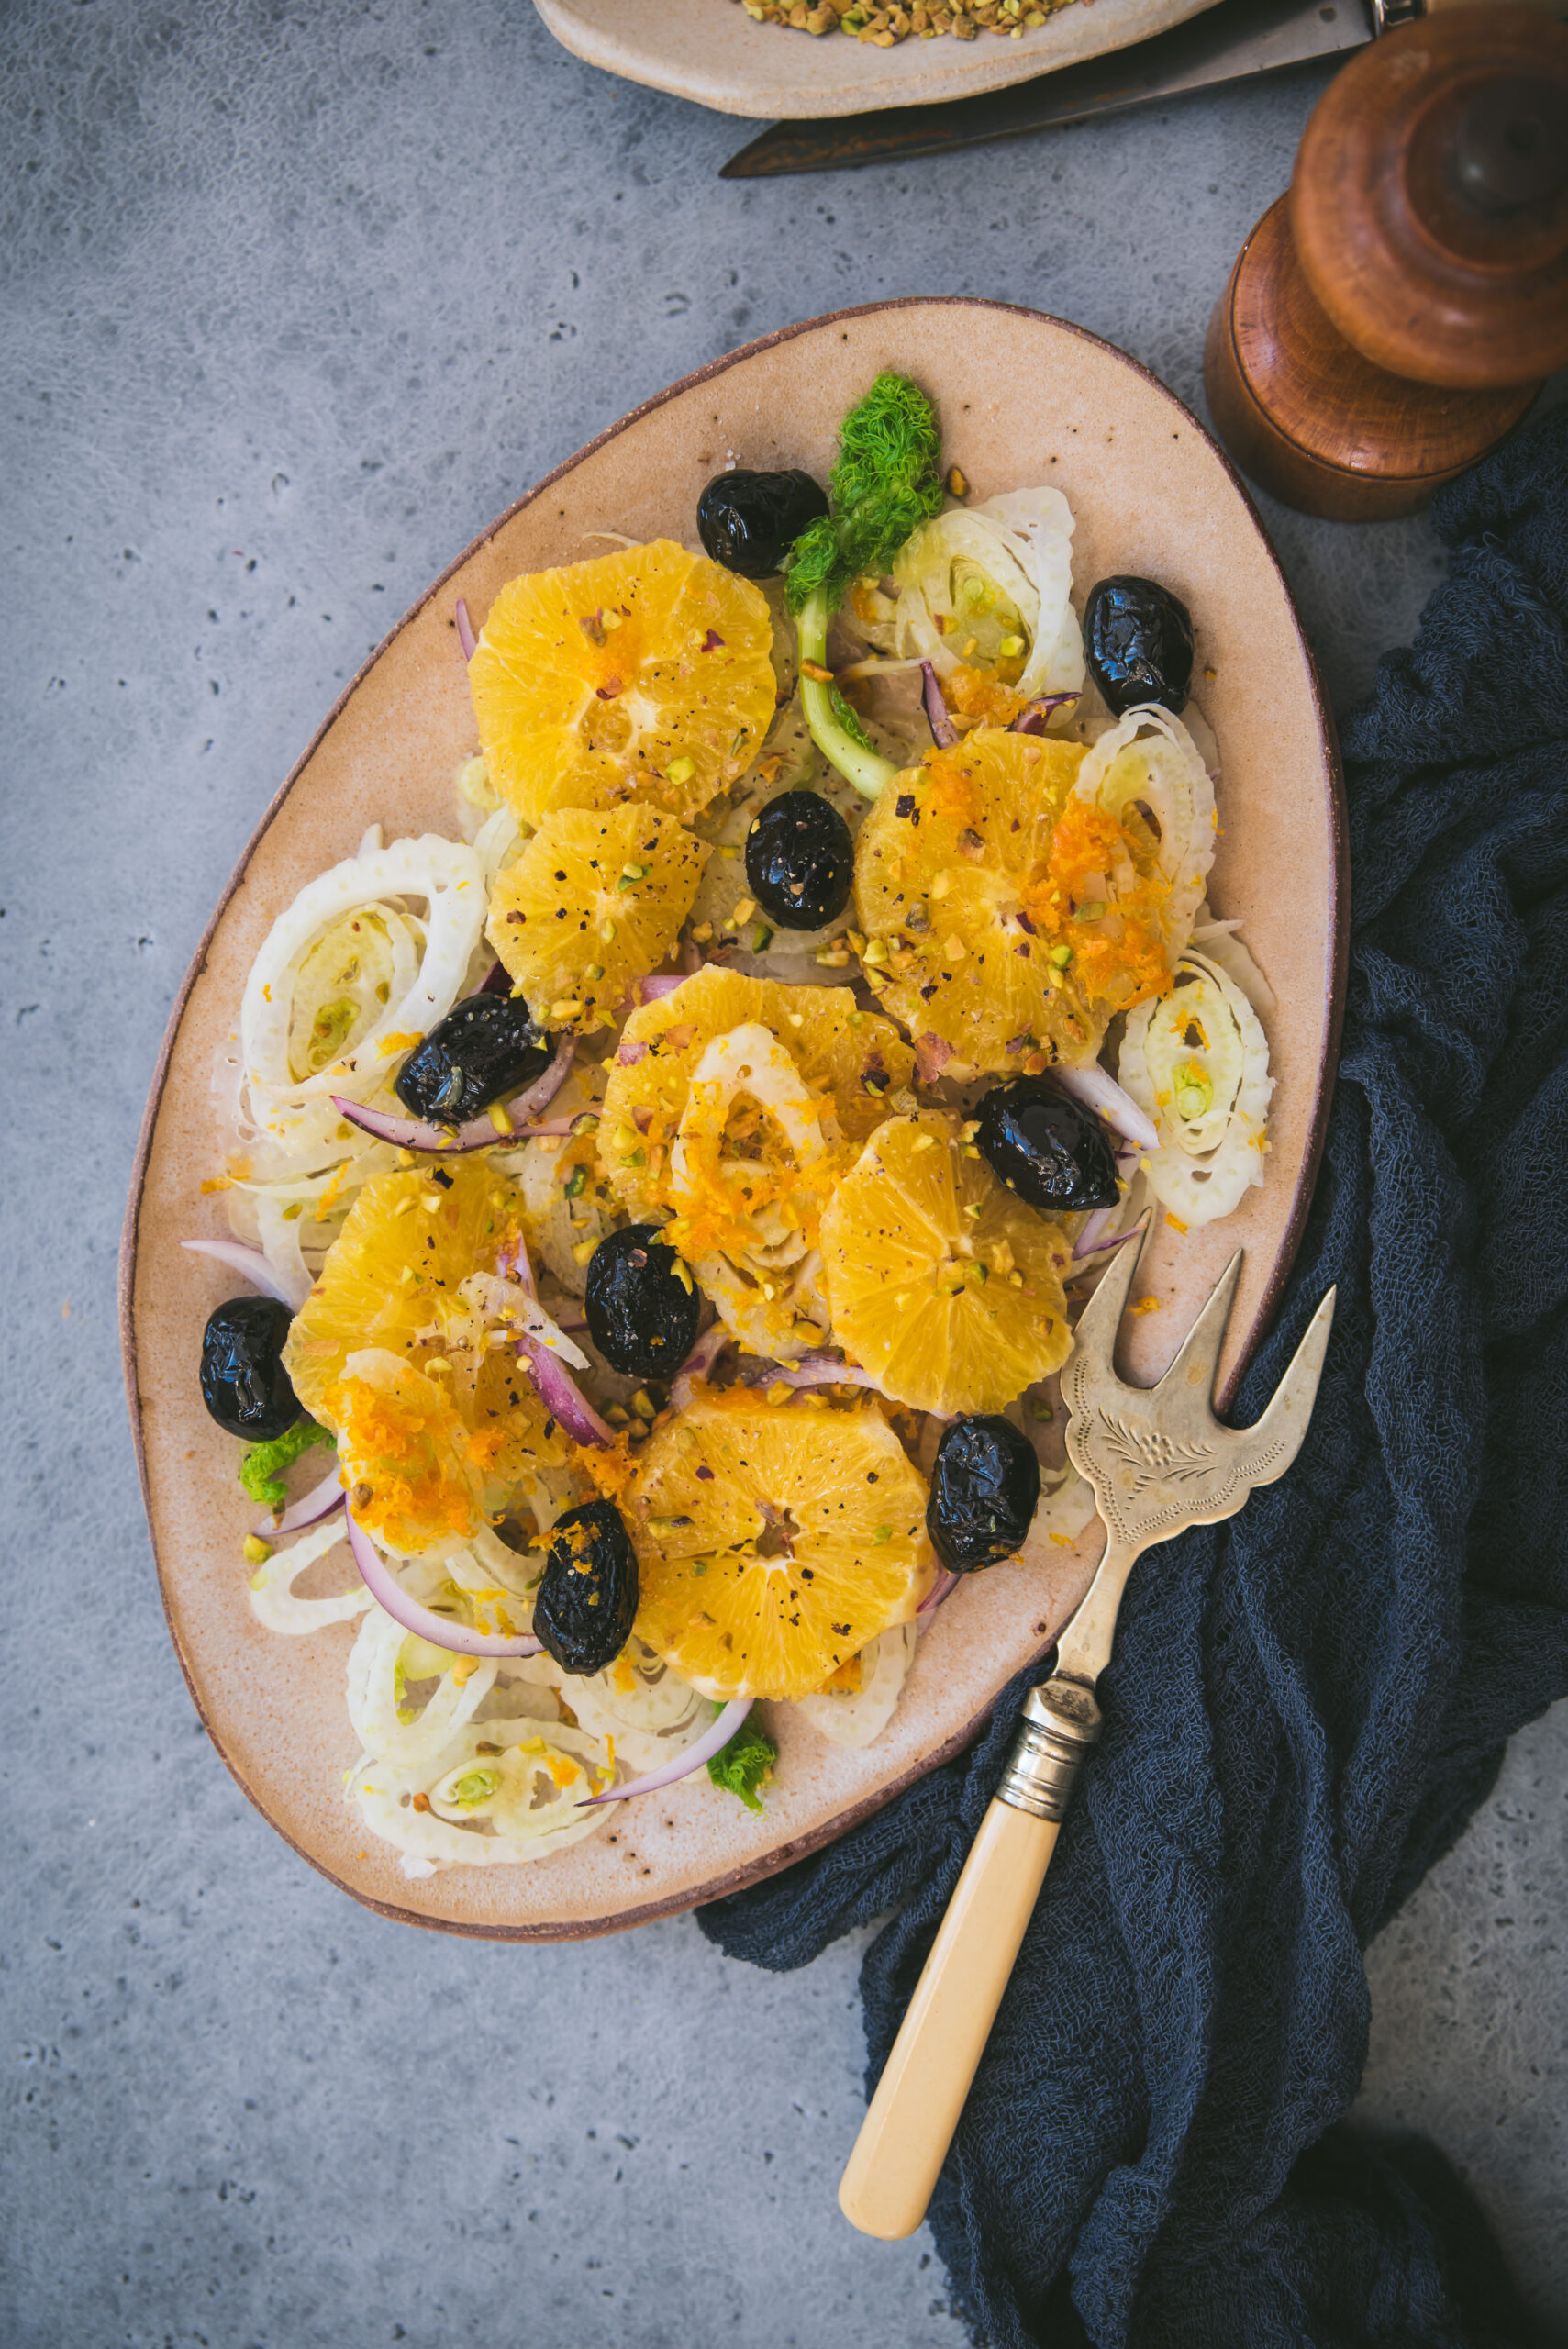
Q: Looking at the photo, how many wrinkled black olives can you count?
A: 9